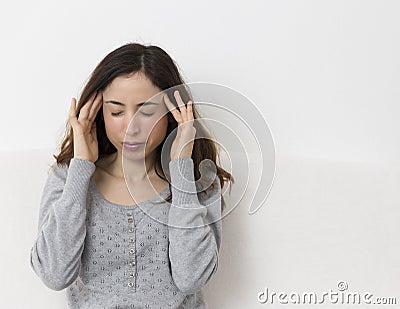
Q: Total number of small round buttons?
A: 8